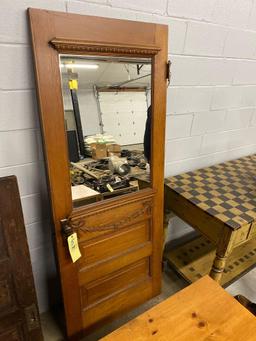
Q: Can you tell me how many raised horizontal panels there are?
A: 2